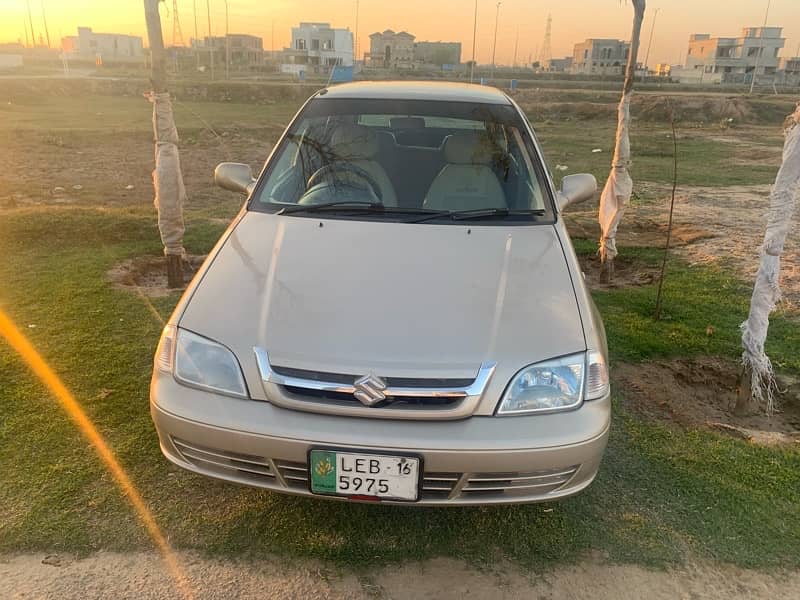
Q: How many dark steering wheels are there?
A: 1